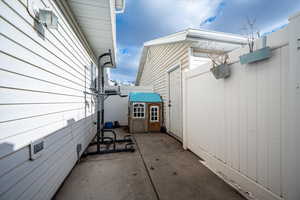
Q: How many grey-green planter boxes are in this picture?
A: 2